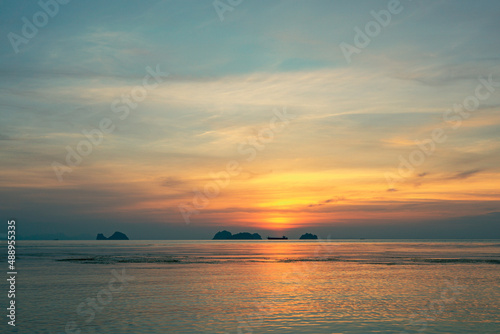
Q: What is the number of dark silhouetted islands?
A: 3